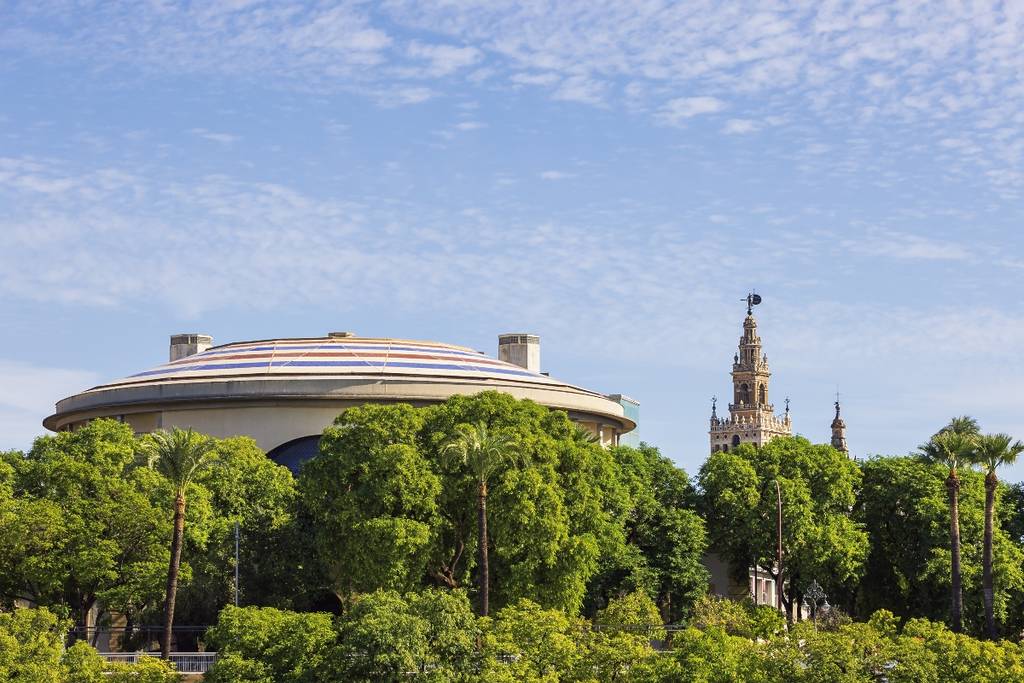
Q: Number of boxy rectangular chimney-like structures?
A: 2